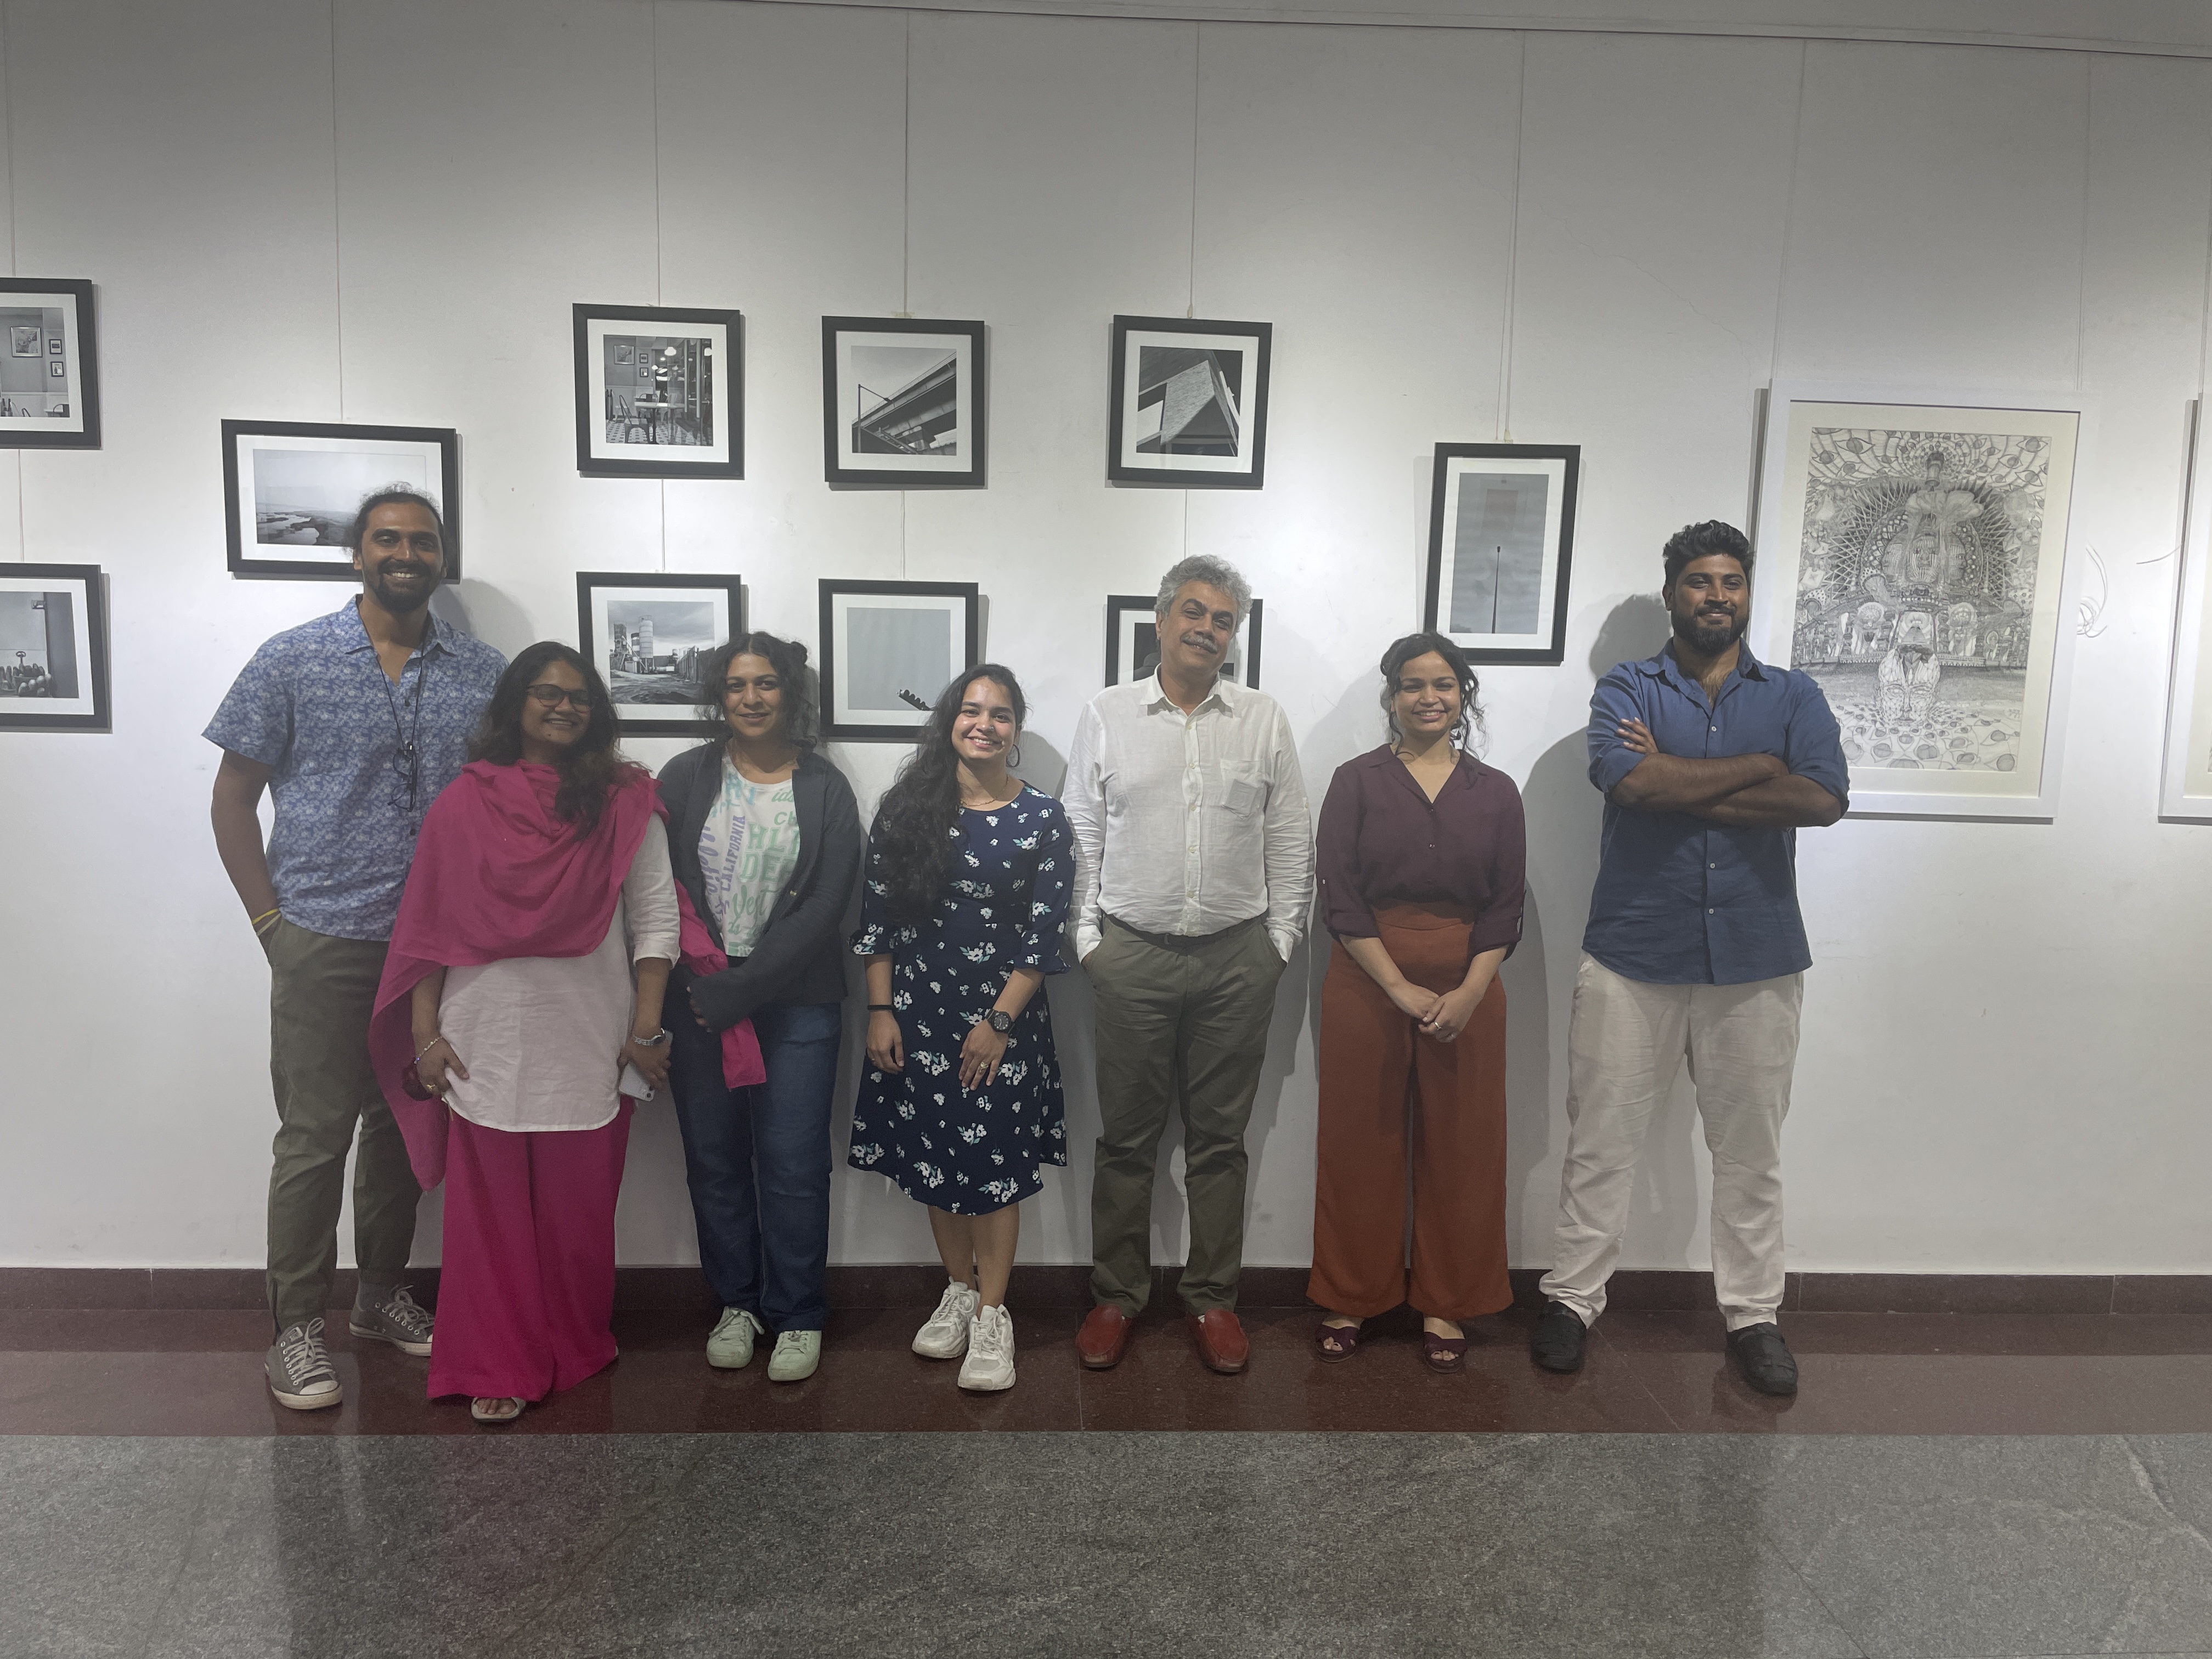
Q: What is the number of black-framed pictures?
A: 10